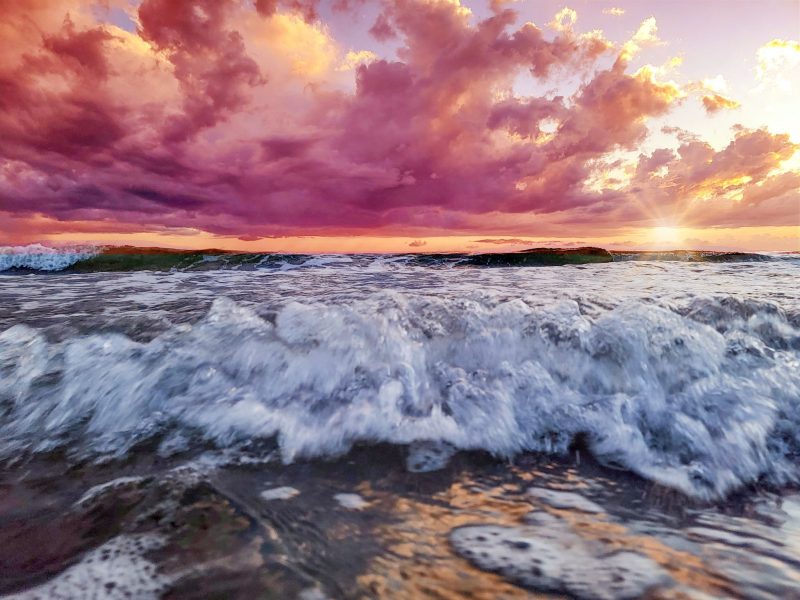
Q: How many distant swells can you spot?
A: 2